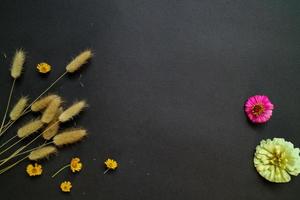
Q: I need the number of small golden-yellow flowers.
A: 5